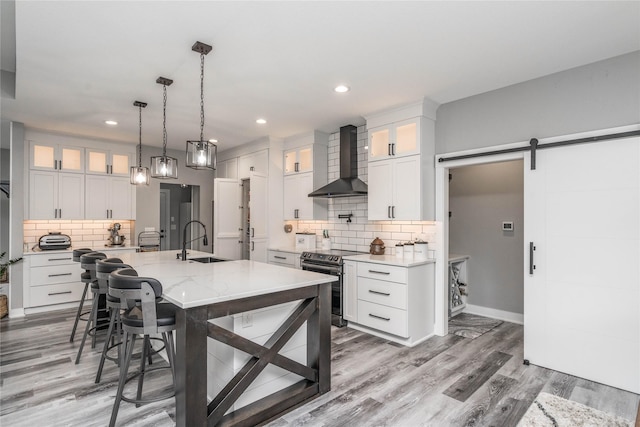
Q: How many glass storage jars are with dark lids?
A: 3